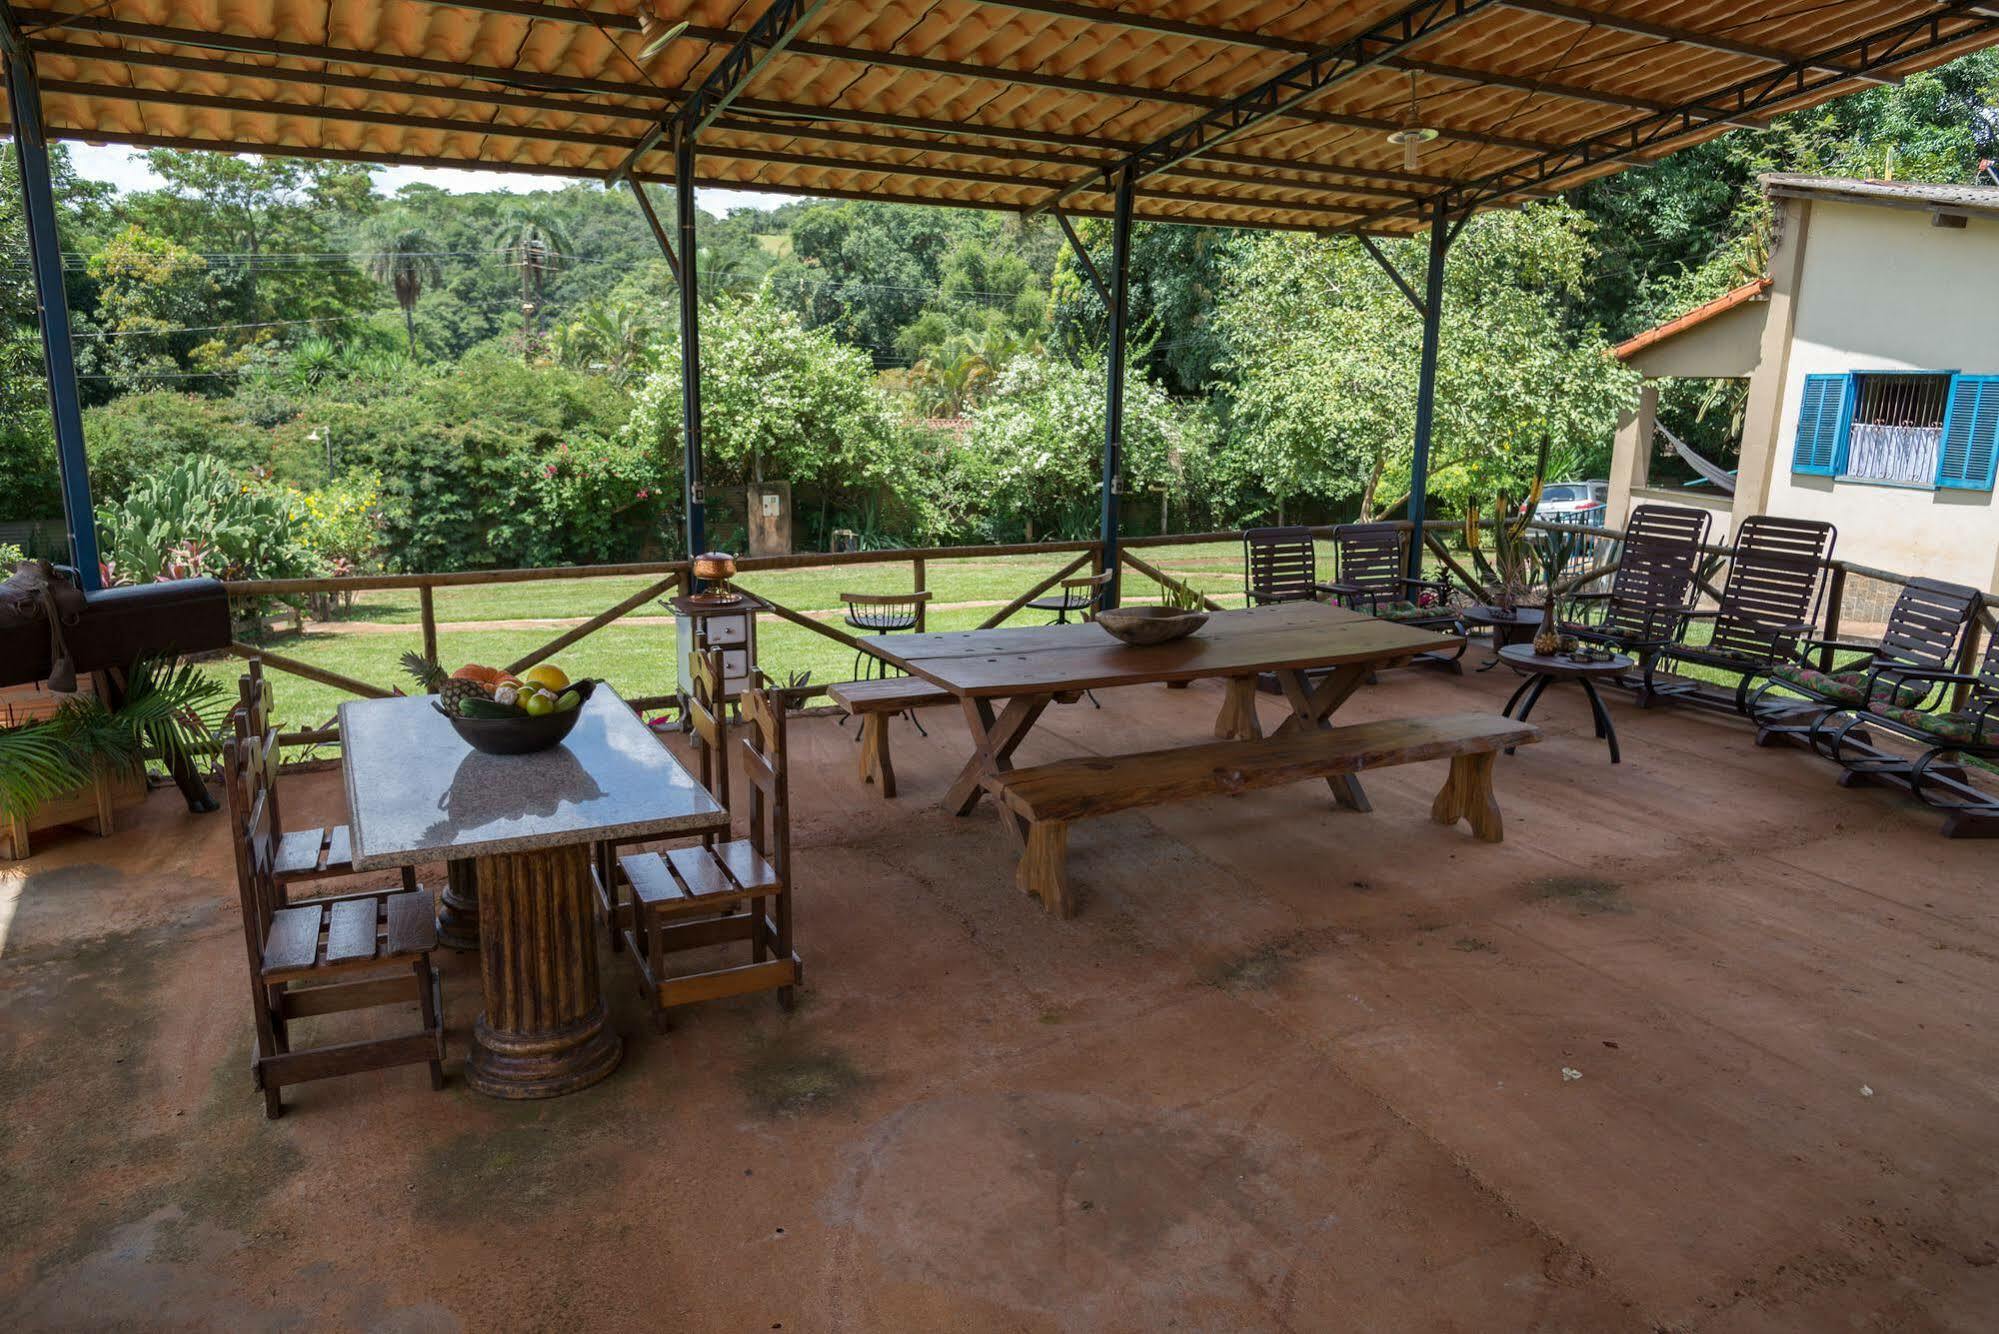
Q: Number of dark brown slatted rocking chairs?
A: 6